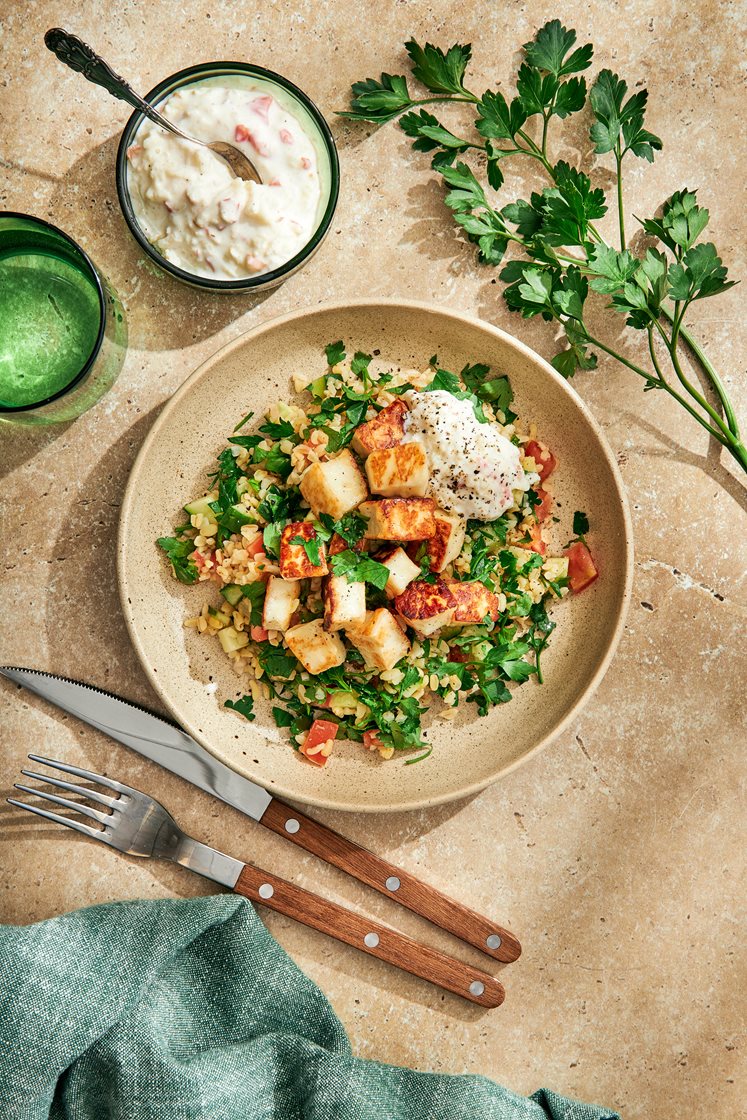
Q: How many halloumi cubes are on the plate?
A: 14